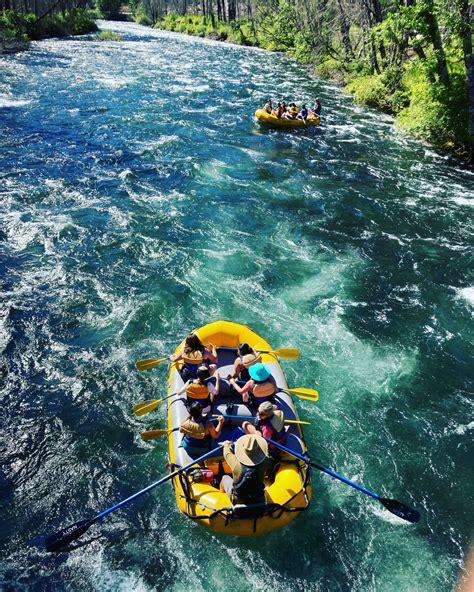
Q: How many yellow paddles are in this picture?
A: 6